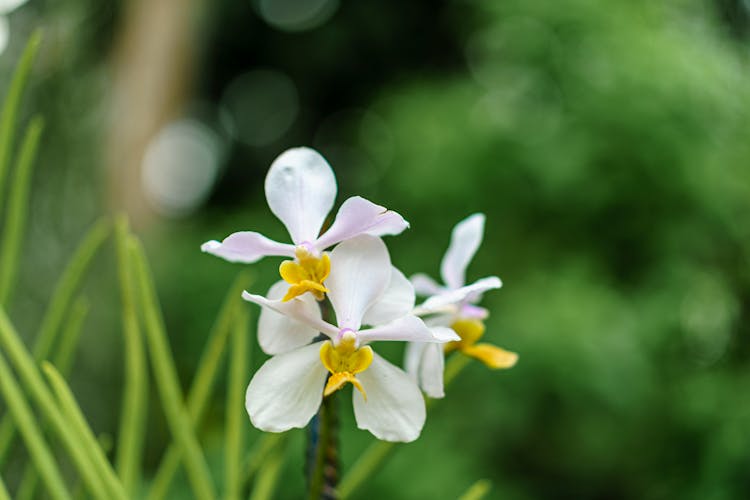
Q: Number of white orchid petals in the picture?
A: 15